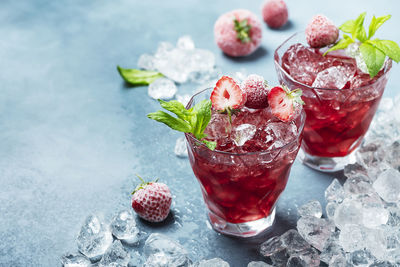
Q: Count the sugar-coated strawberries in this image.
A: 5